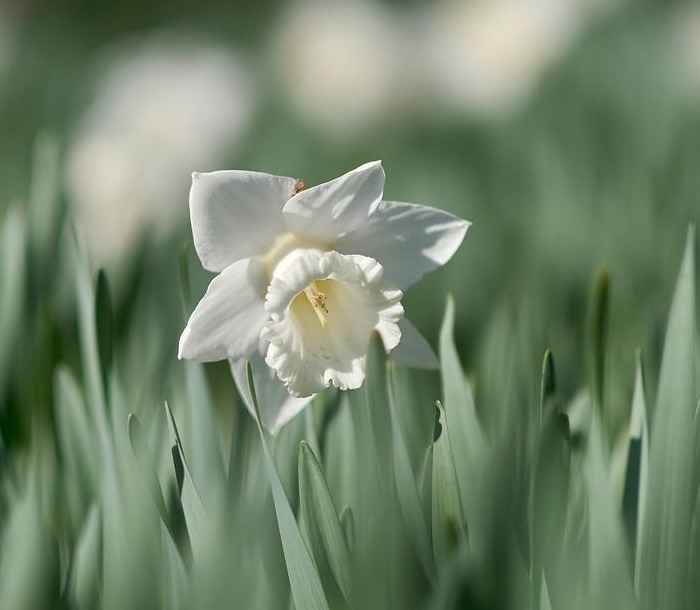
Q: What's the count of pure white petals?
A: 6